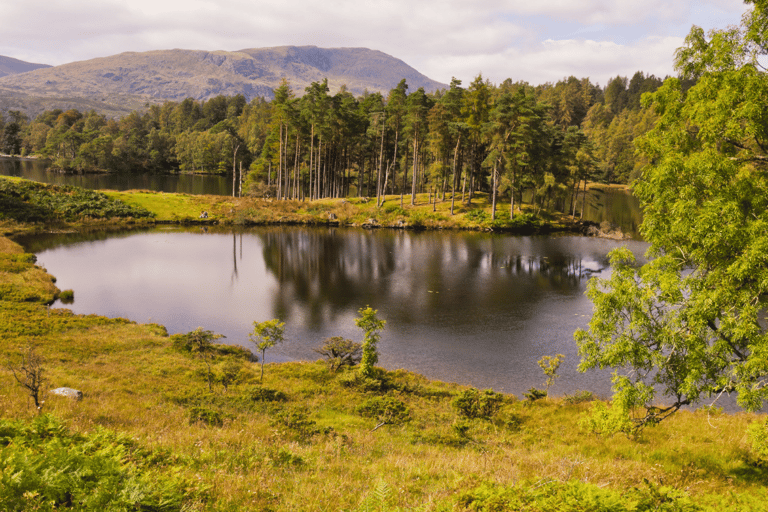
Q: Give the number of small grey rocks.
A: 1